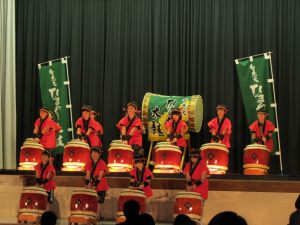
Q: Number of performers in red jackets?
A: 10